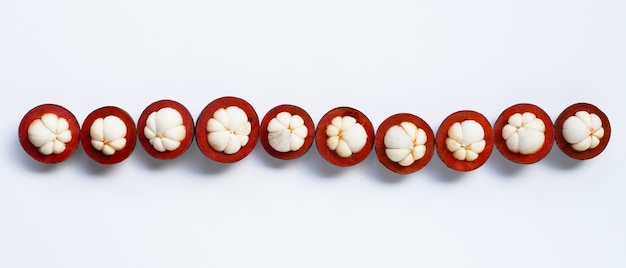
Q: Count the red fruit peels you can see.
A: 10